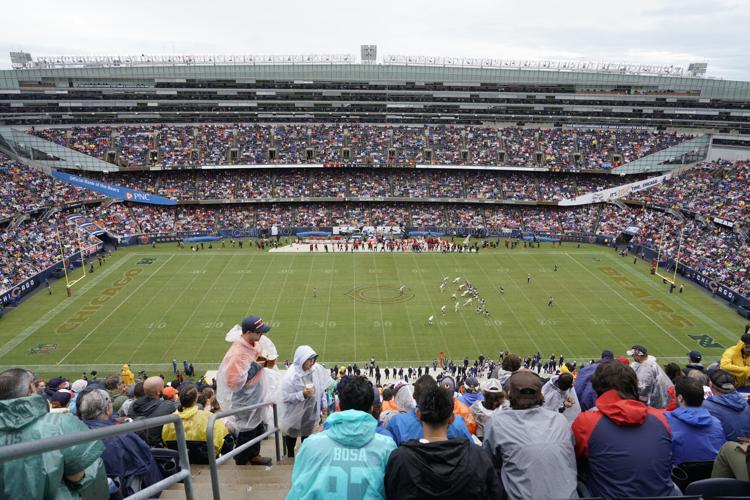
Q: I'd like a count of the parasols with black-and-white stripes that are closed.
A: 0